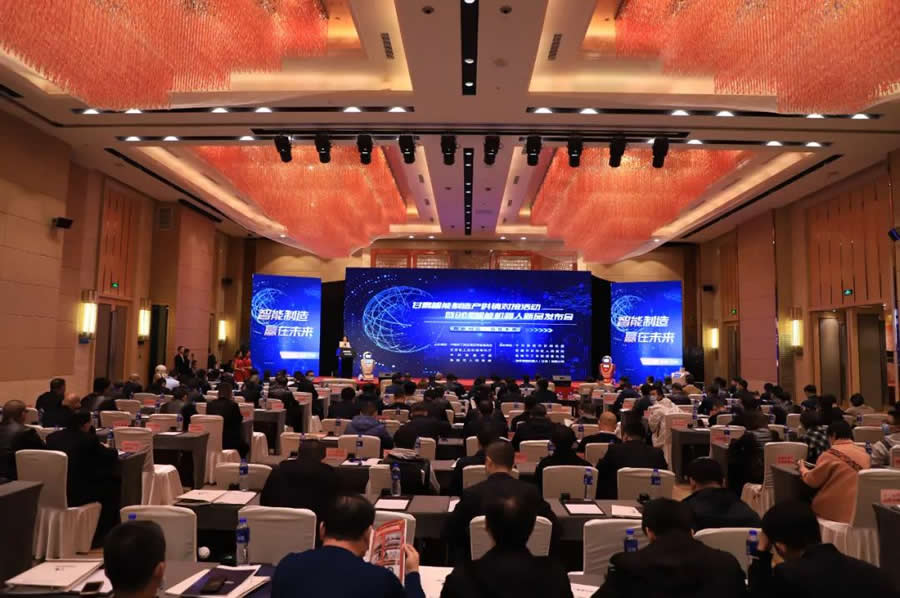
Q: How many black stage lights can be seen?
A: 10